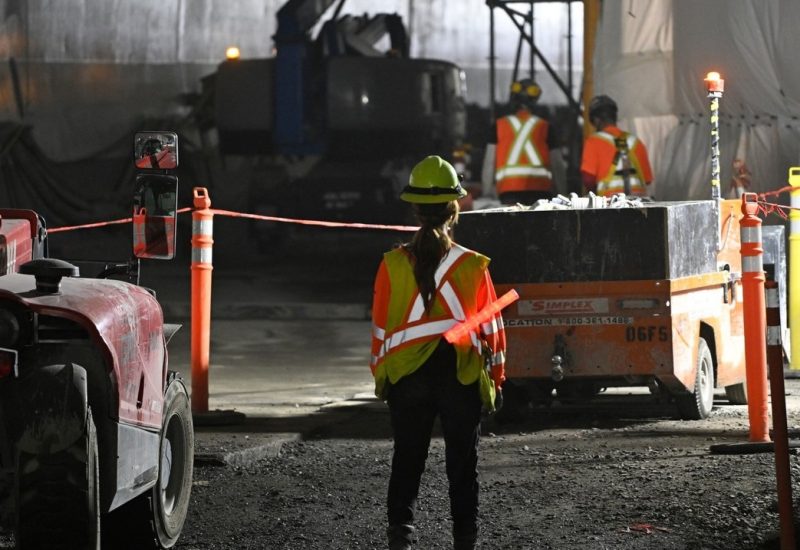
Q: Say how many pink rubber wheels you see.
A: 0